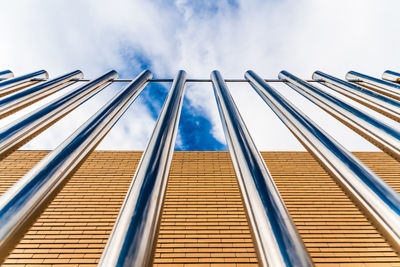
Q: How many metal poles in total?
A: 12